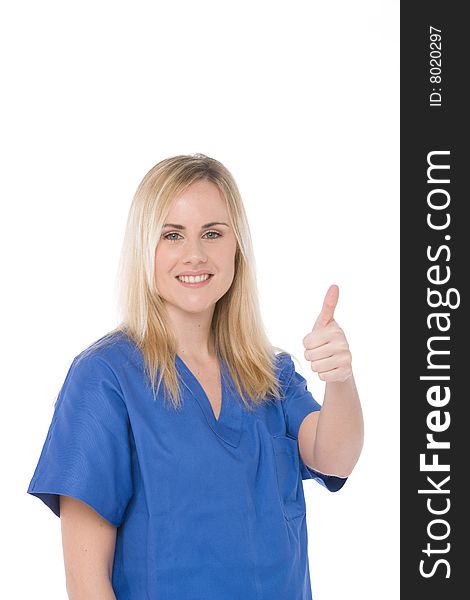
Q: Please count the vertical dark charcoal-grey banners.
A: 1